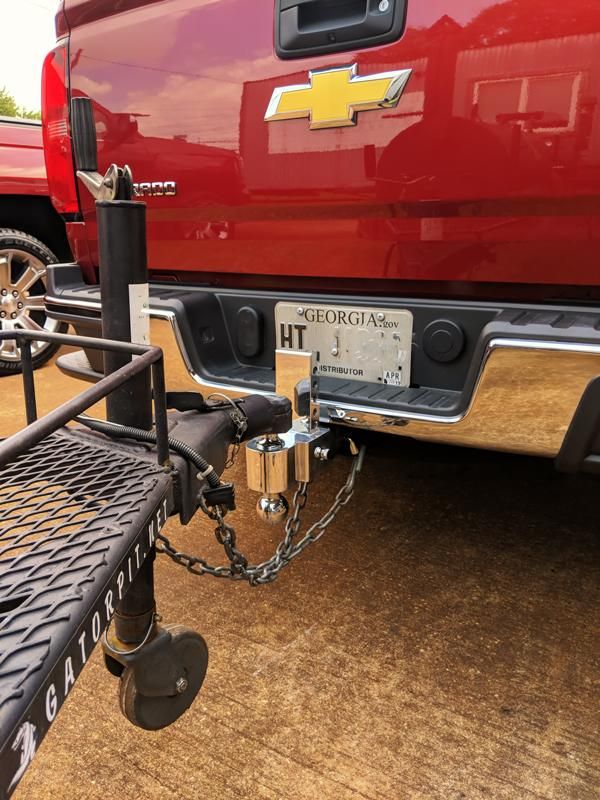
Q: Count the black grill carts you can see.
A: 1